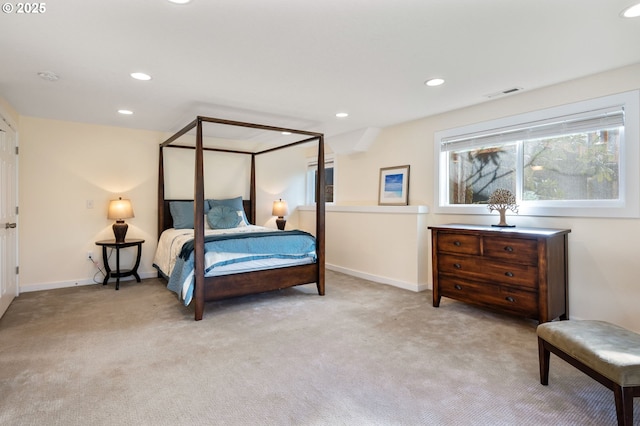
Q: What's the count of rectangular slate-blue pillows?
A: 2